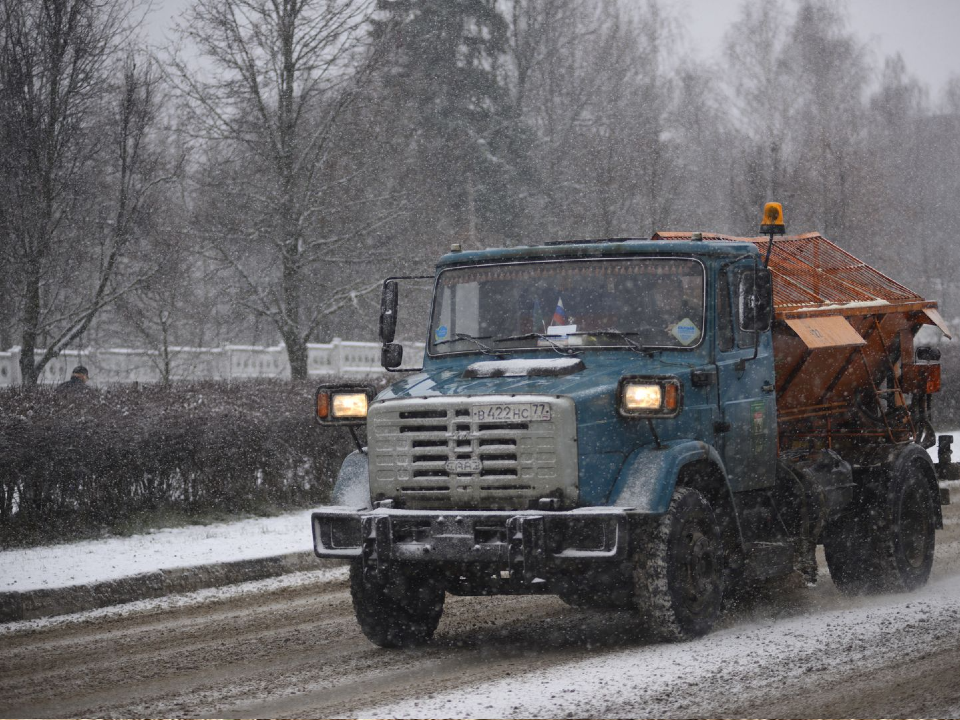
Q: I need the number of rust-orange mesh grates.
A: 1